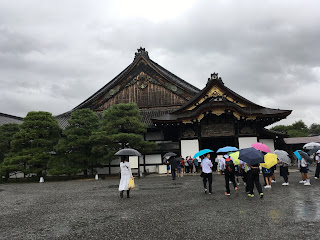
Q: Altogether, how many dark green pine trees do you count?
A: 4